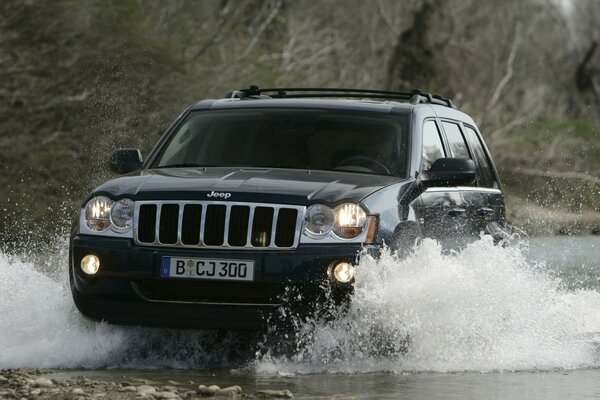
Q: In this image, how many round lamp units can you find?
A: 6